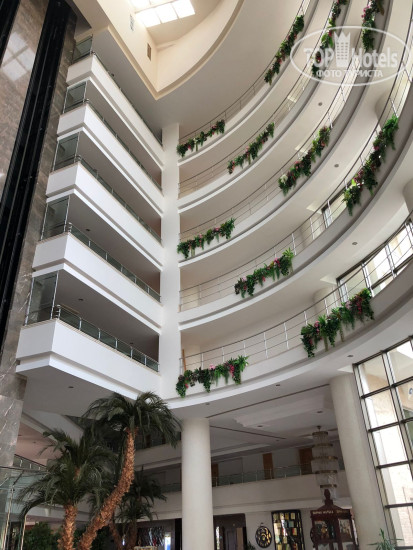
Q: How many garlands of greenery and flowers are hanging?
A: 11